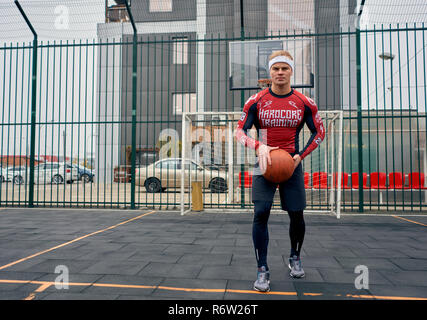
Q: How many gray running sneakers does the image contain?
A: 2